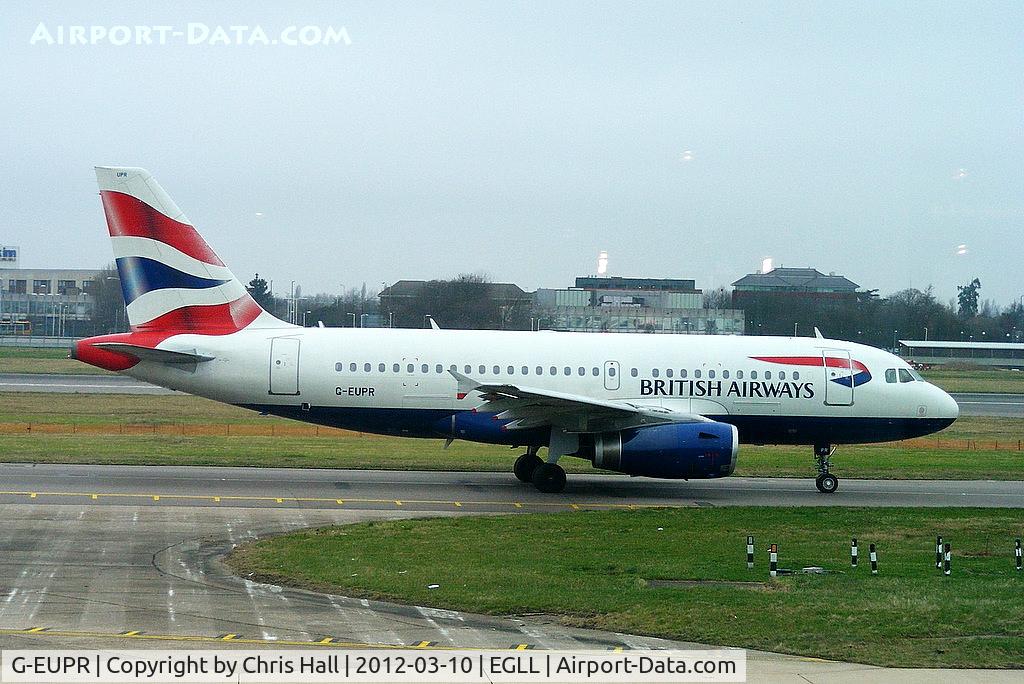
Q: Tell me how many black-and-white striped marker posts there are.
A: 7